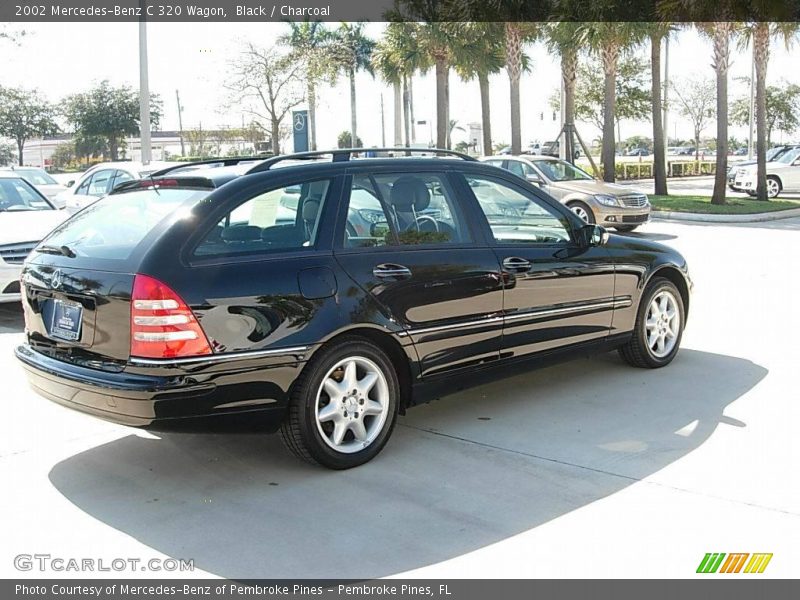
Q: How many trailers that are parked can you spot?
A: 0